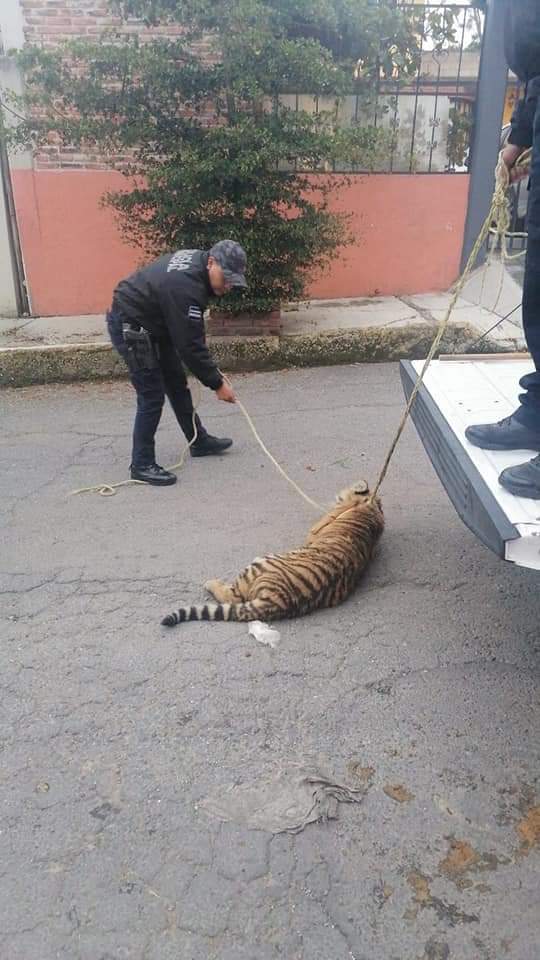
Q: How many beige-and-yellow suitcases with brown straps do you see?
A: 0